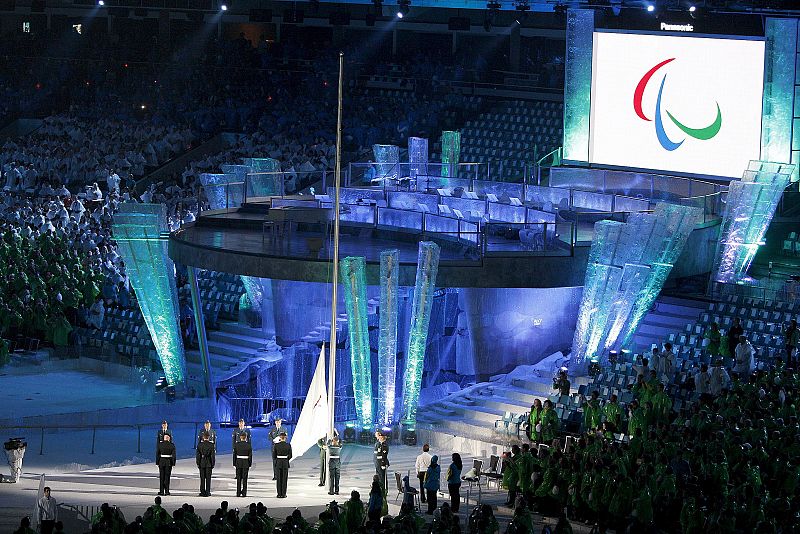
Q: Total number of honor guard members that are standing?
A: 12